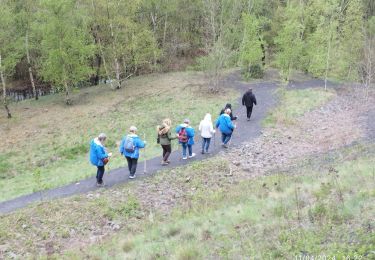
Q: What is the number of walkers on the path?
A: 8